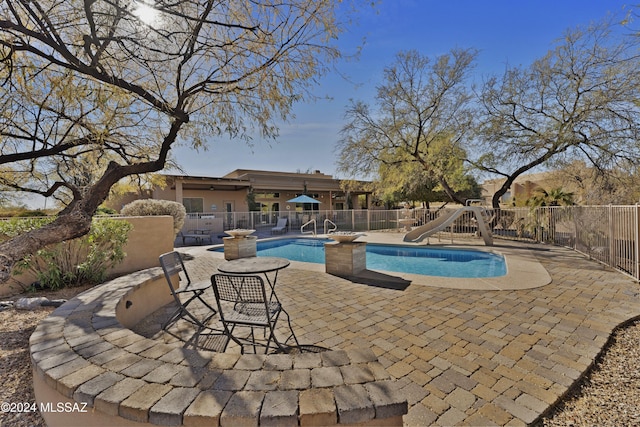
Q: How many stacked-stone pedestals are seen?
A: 2